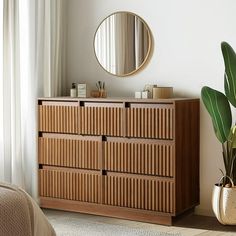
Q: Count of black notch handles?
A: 7